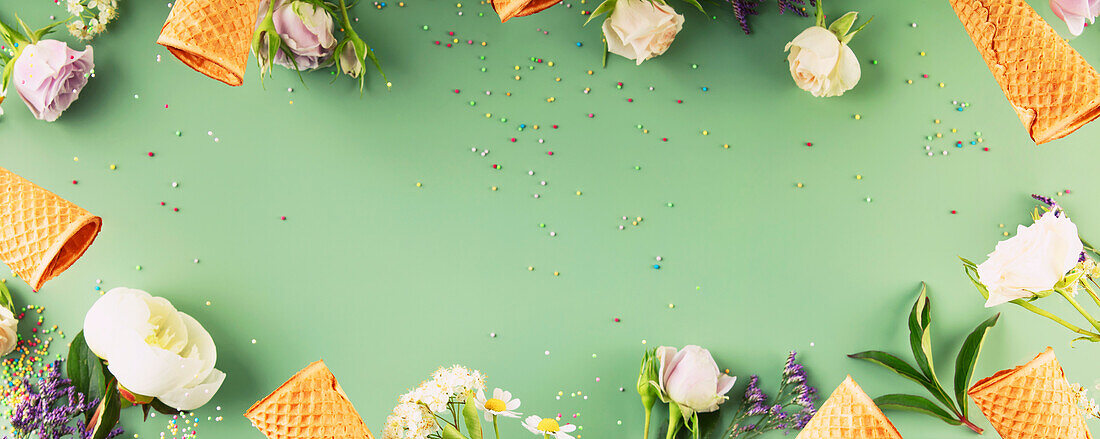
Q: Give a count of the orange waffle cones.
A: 7